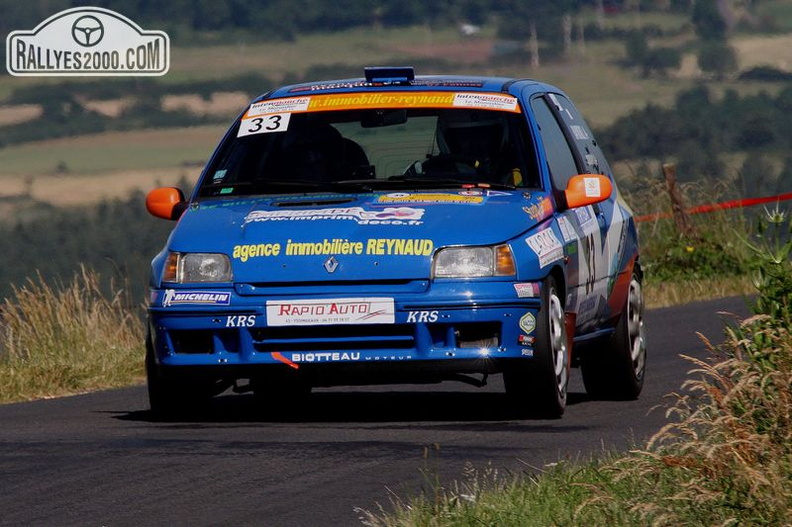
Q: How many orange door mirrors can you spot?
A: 2